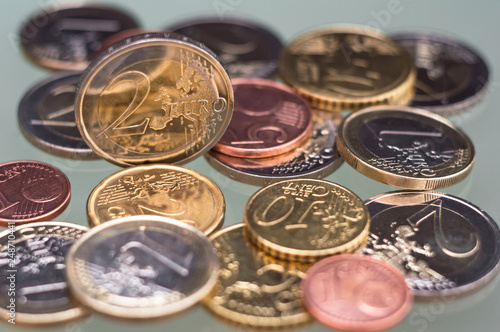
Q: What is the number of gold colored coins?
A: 5